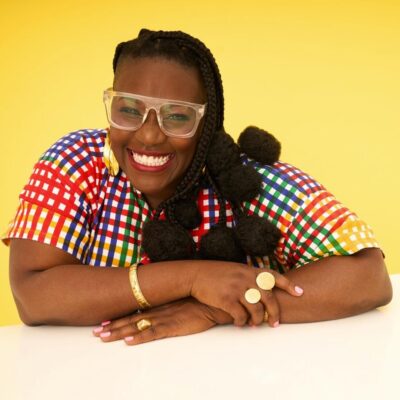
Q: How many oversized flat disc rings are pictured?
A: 2